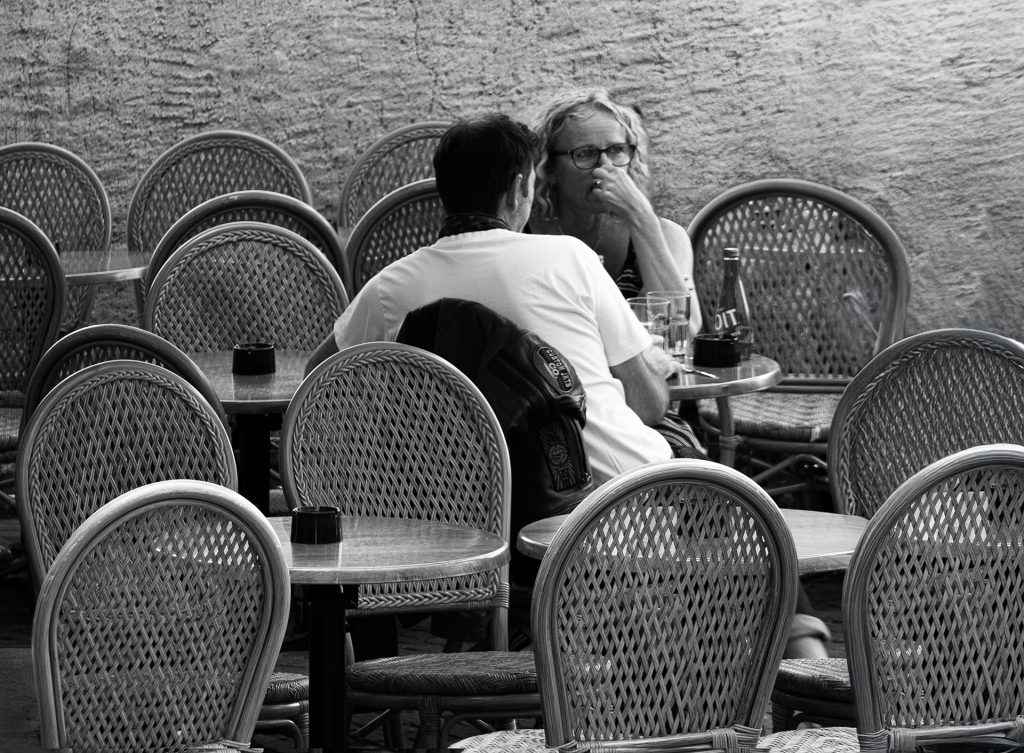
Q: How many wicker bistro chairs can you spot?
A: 15